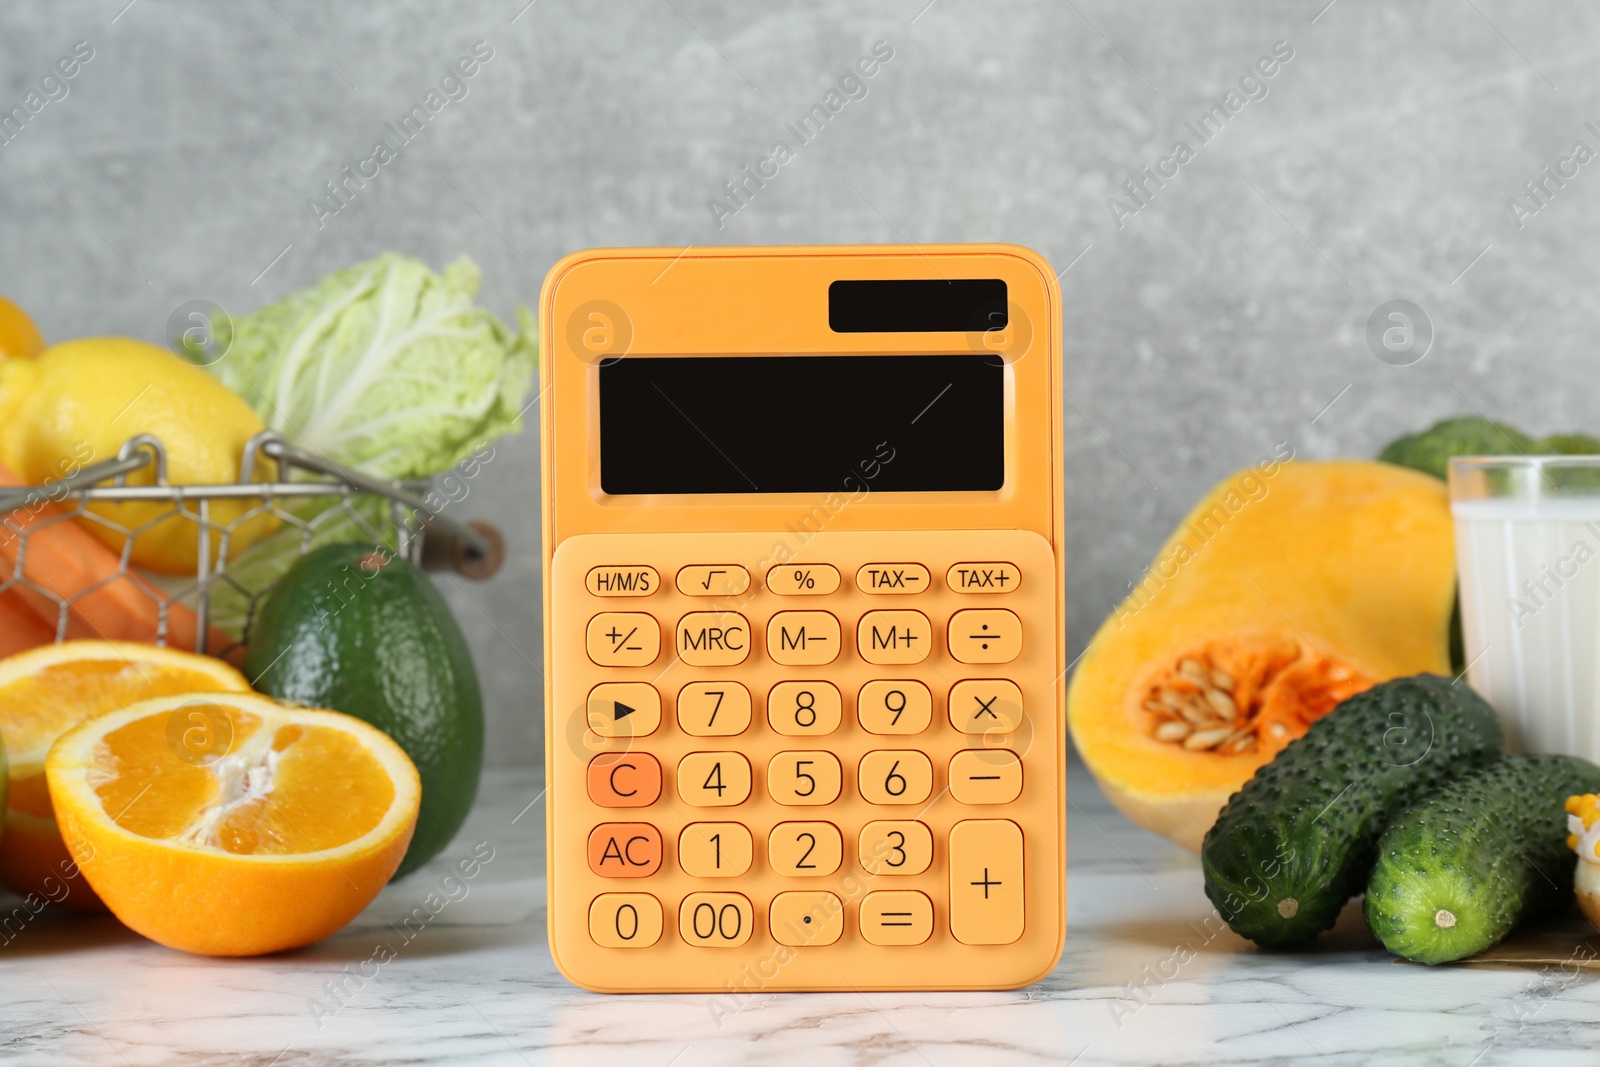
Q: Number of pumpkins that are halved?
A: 1